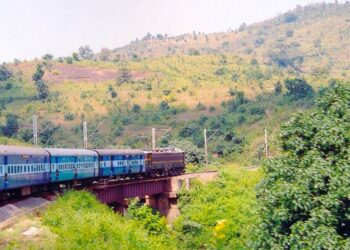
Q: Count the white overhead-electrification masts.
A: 5